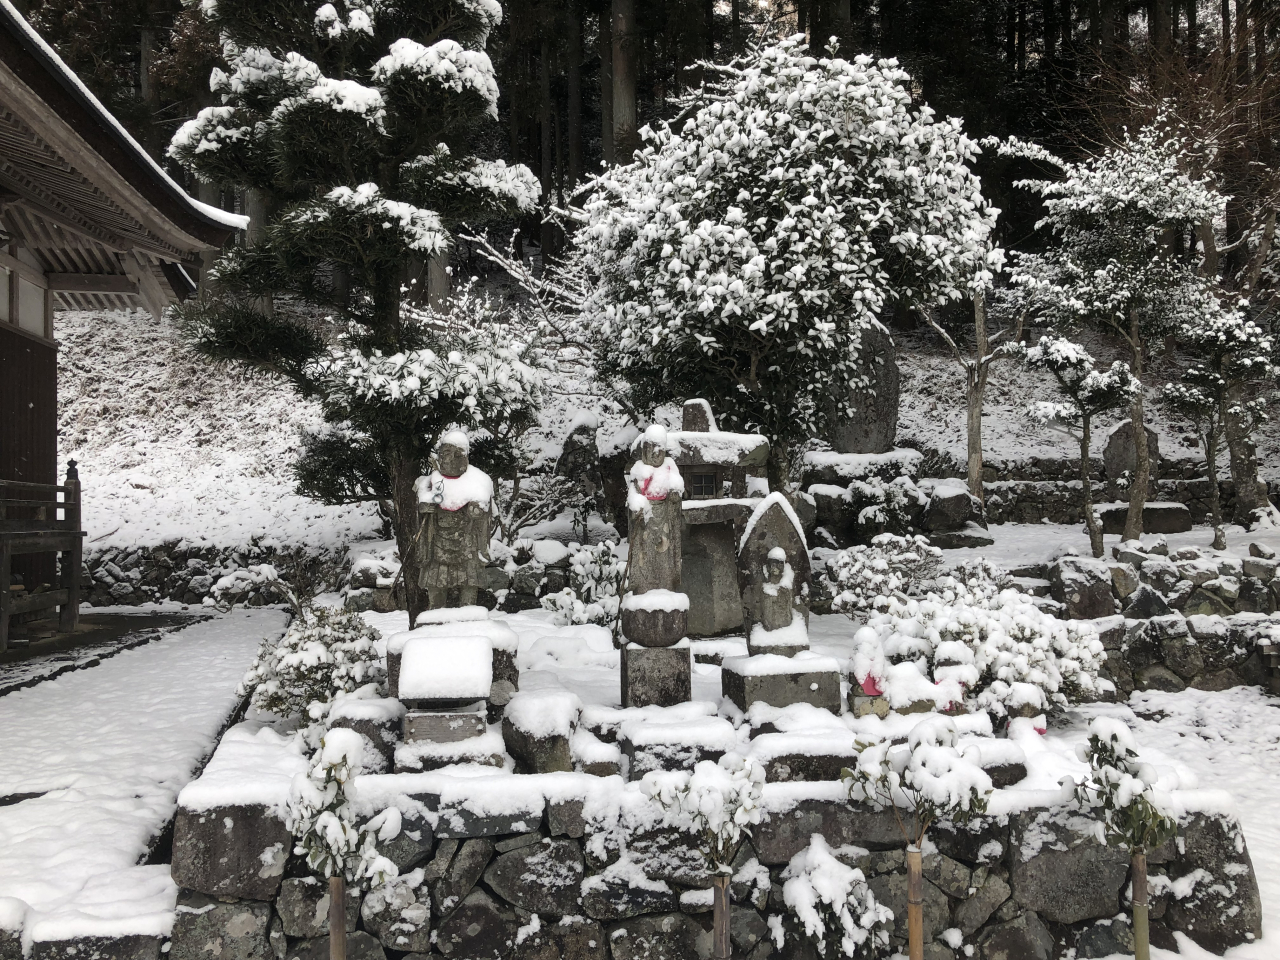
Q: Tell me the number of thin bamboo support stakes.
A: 4